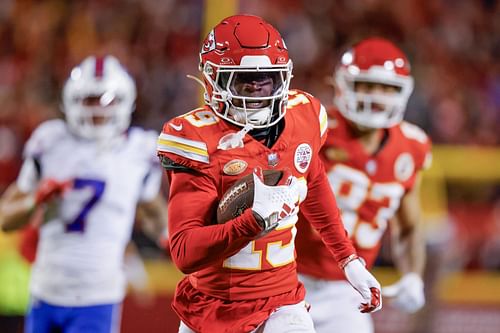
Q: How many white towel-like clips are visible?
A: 1